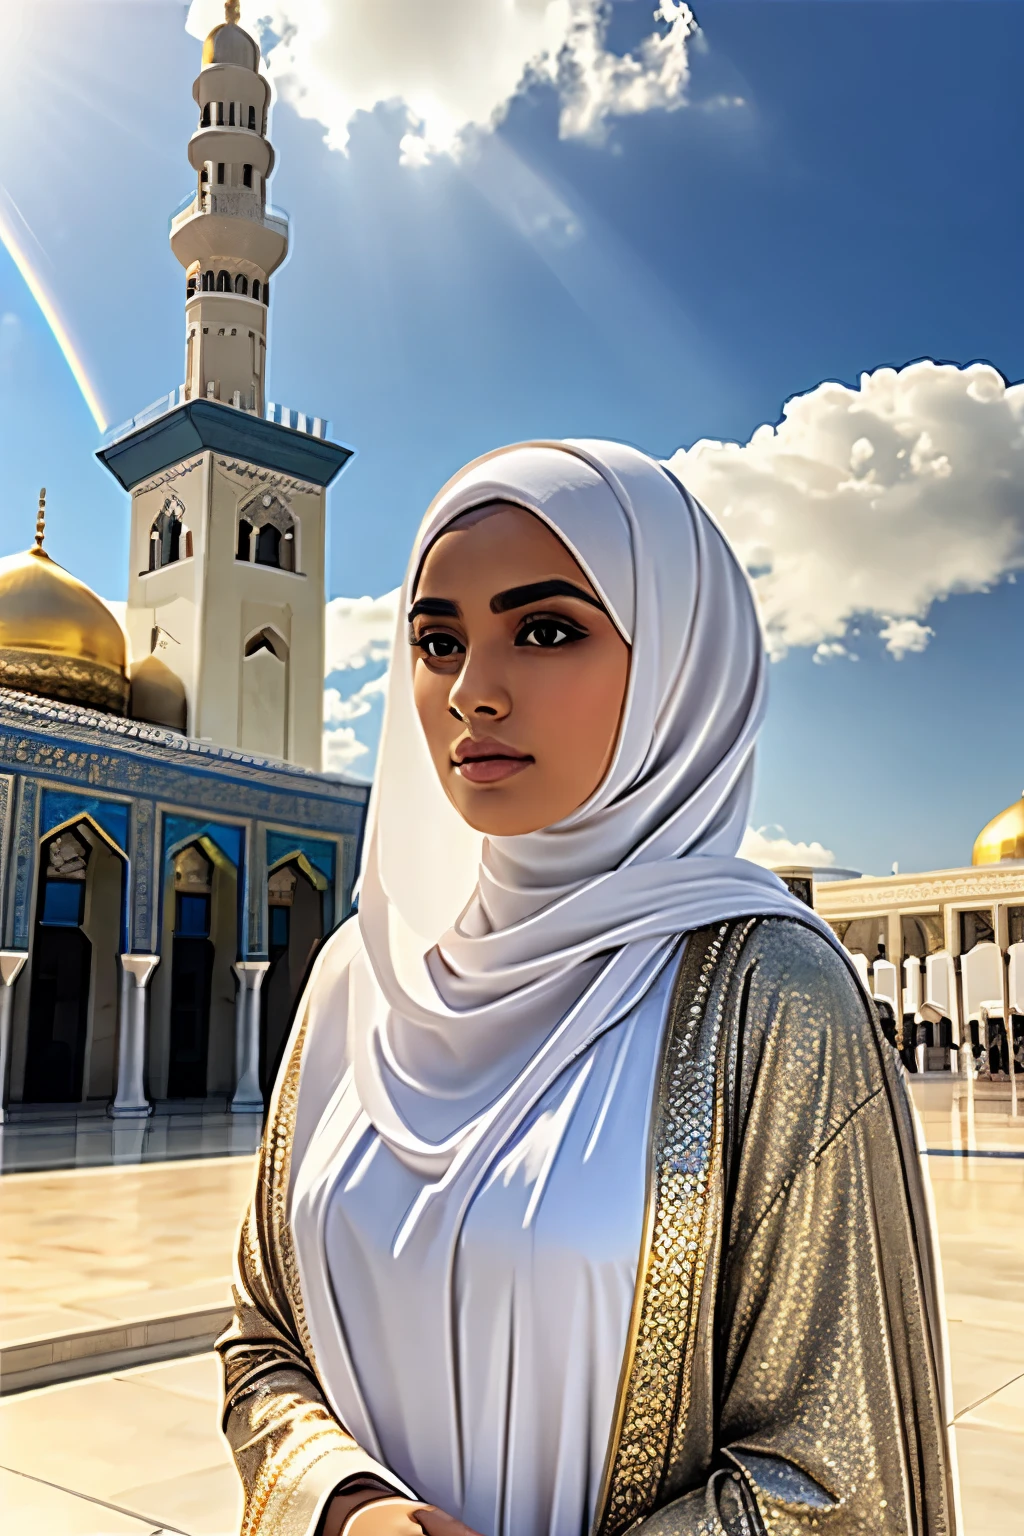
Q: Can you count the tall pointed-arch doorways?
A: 3